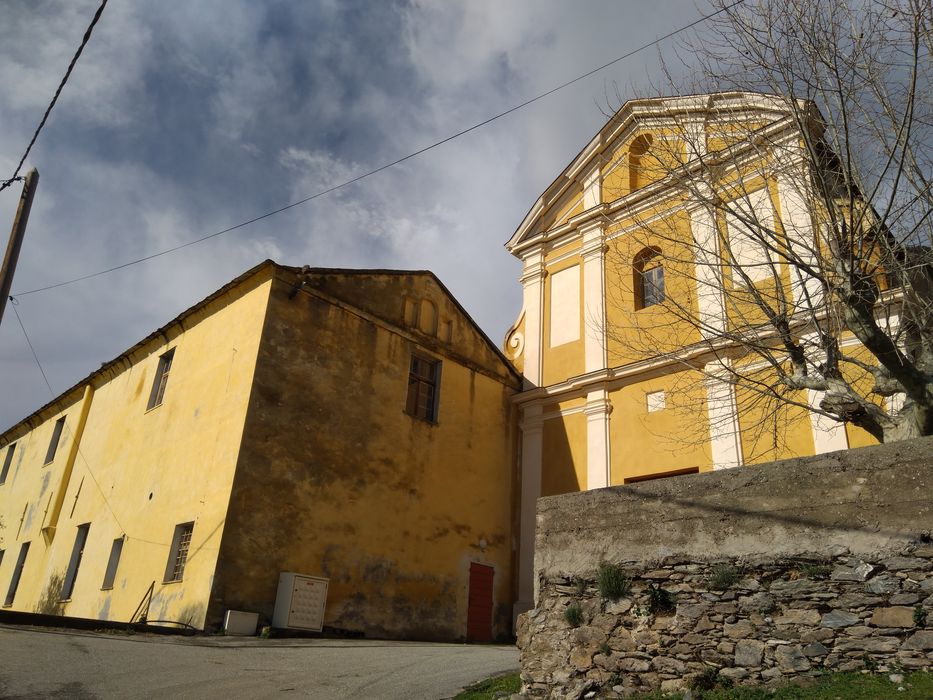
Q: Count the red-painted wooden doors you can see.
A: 1